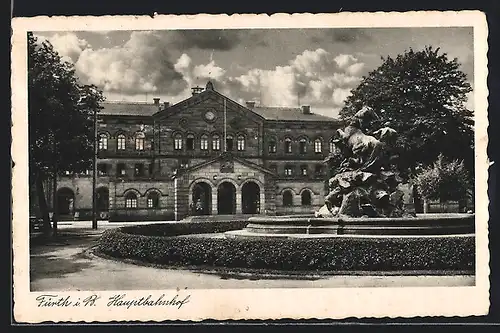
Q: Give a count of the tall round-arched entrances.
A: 3